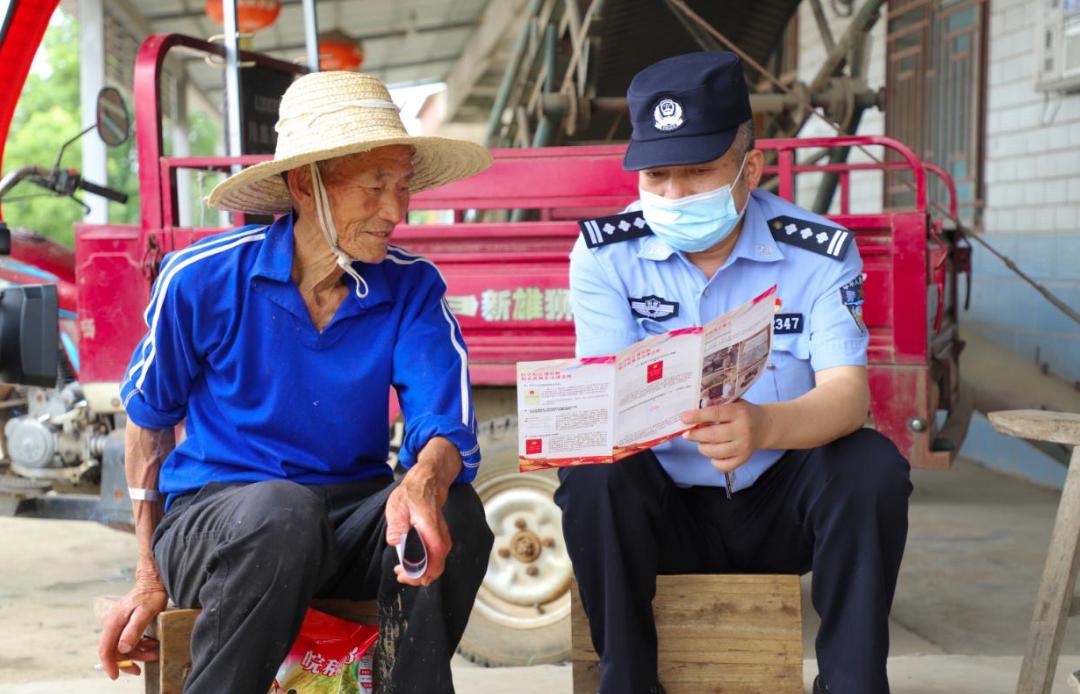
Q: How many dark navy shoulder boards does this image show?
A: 2